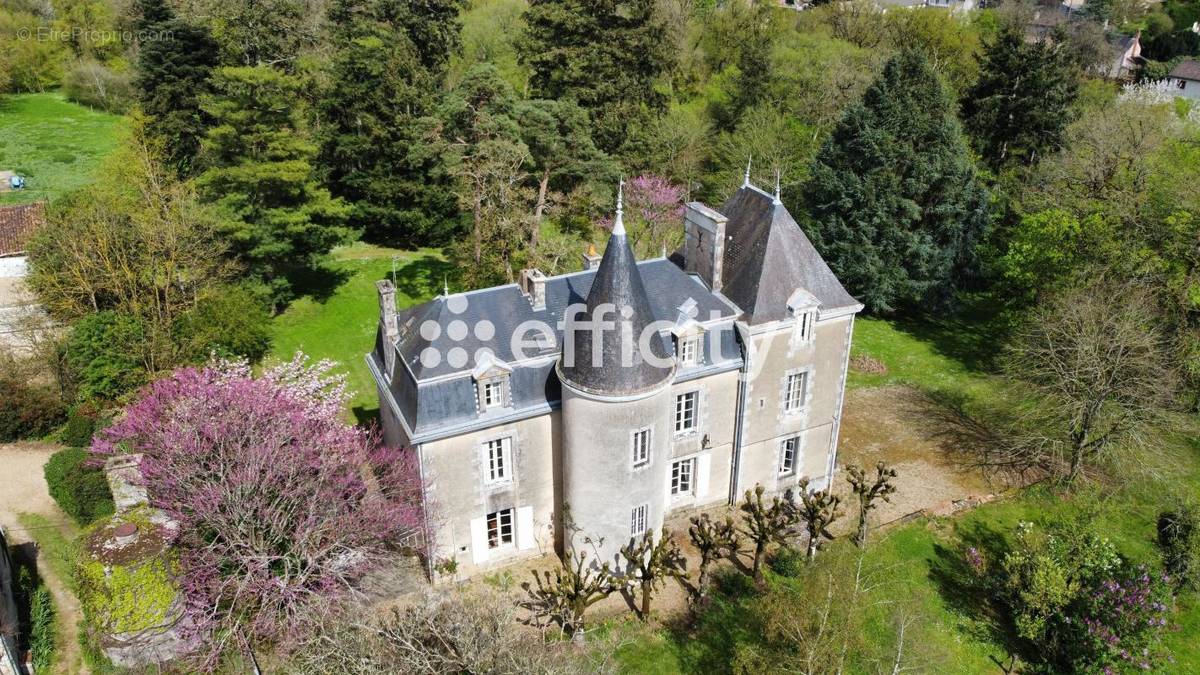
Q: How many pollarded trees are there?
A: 6